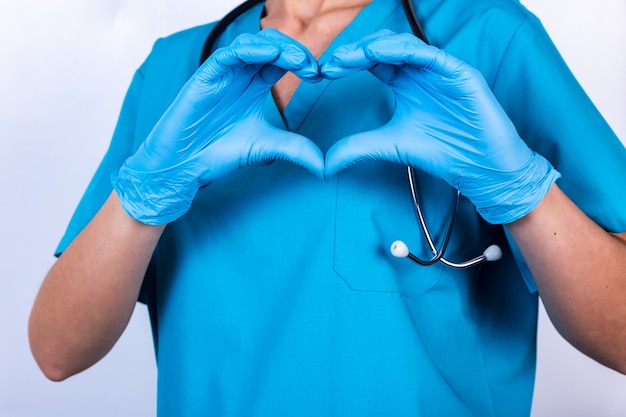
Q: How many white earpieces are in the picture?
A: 2